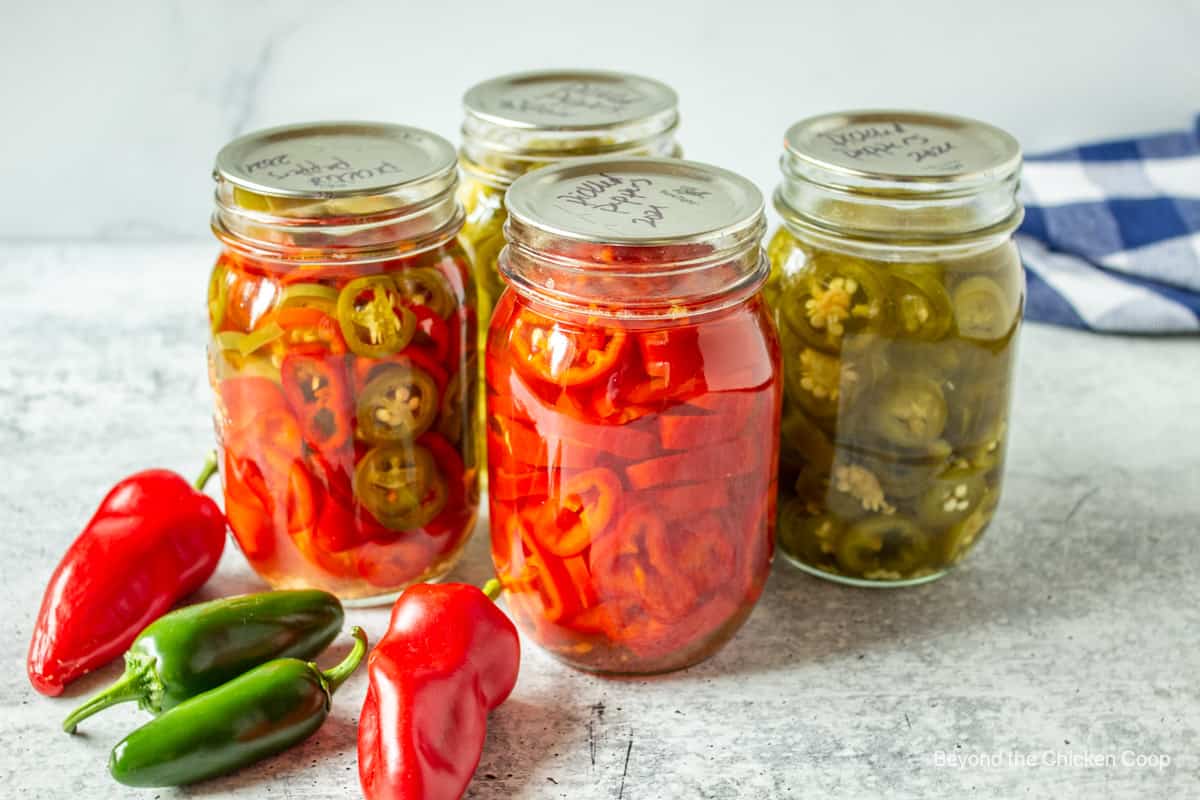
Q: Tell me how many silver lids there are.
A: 4